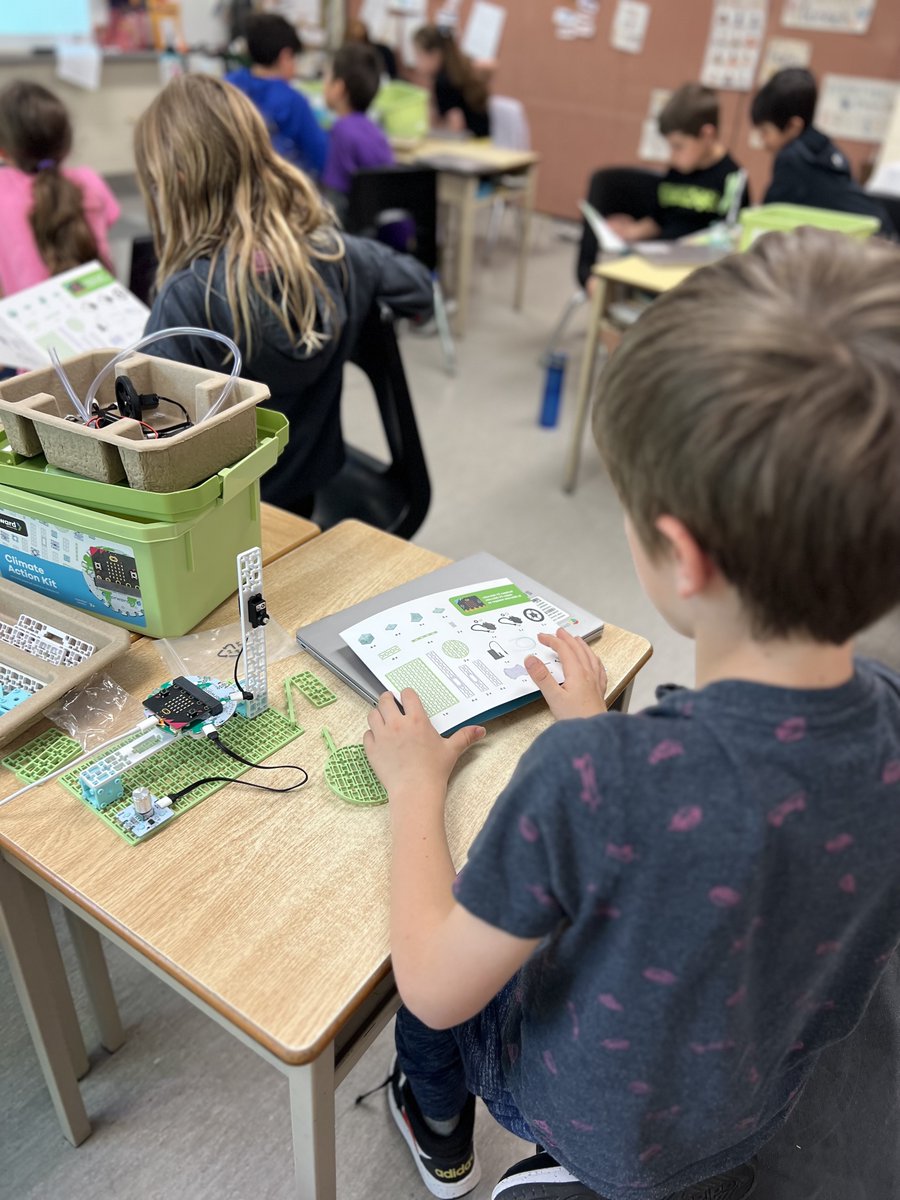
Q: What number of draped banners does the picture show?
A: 0